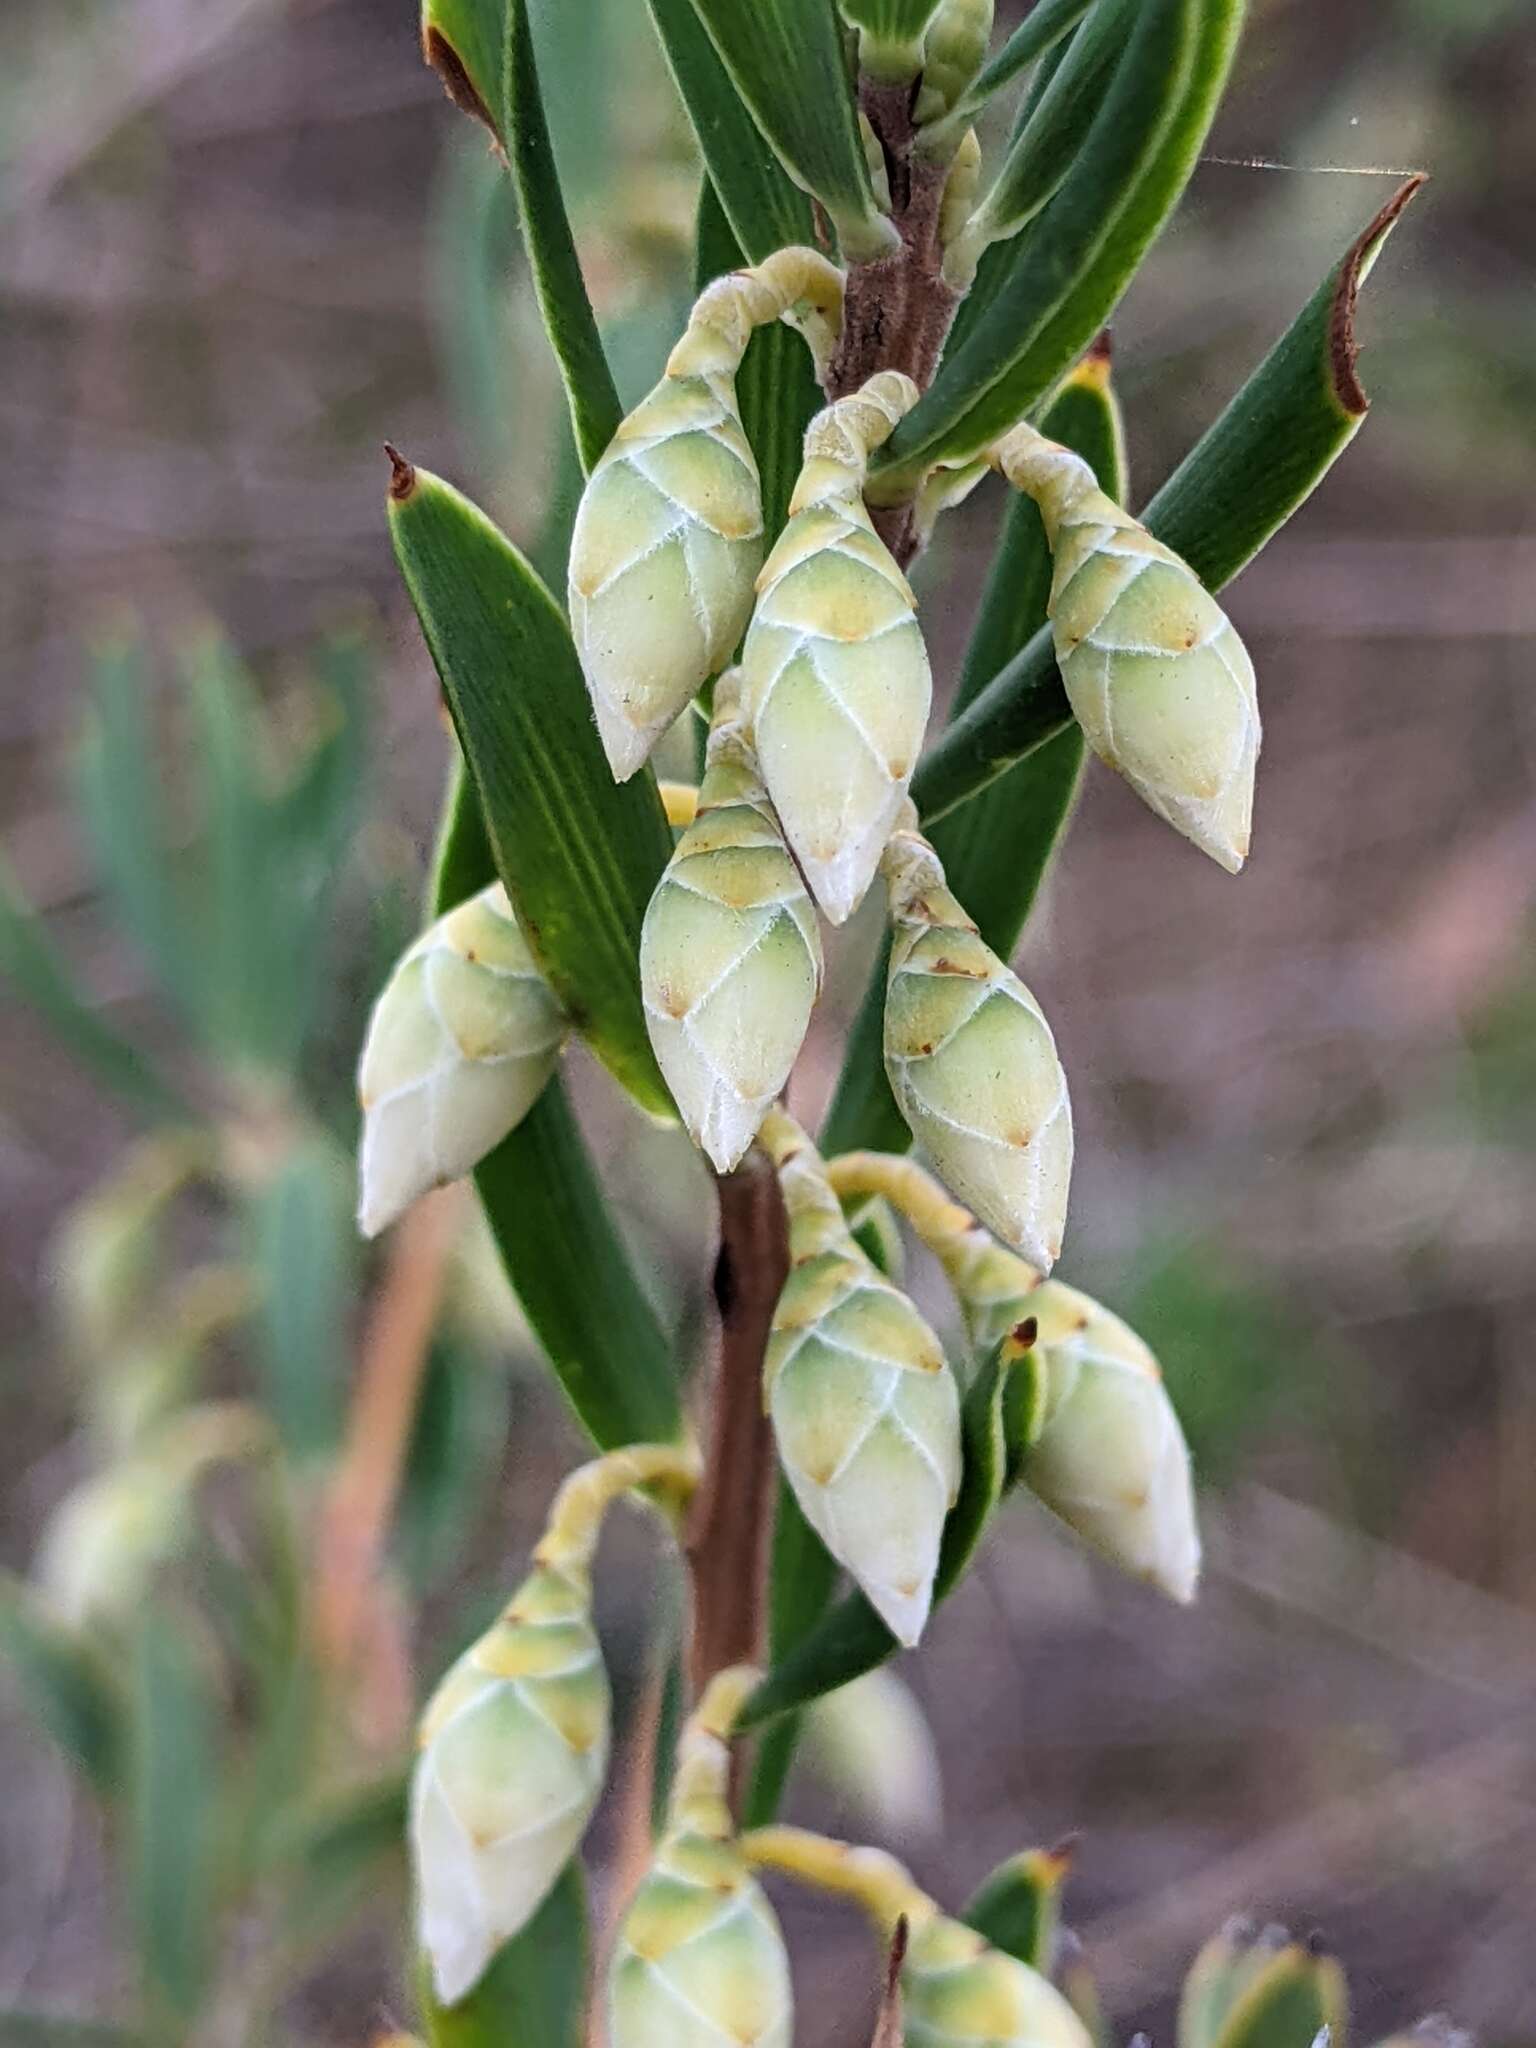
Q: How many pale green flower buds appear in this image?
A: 11